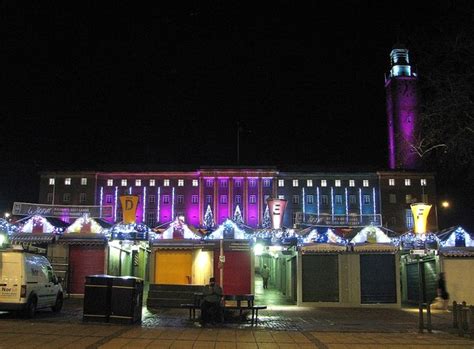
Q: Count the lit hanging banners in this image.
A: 3